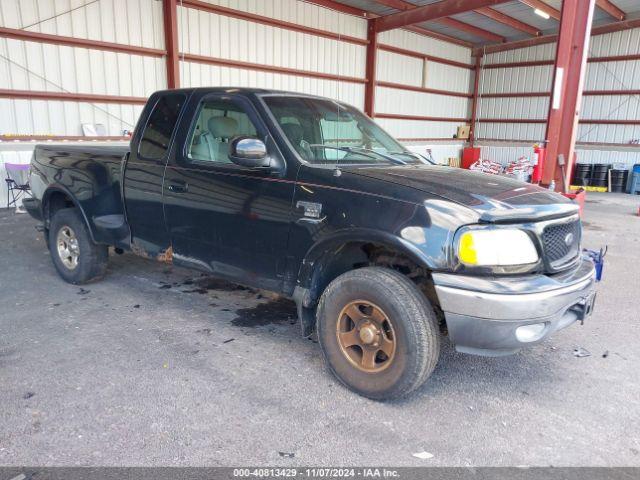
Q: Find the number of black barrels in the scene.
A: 3